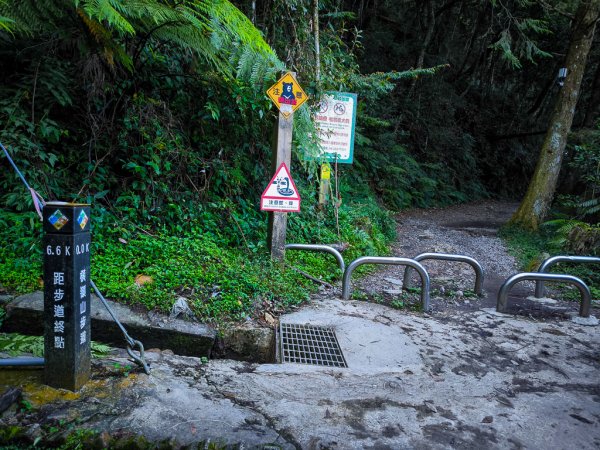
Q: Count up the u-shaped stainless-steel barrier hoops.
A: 5